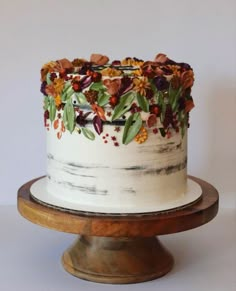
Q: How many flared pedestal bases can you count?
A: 1